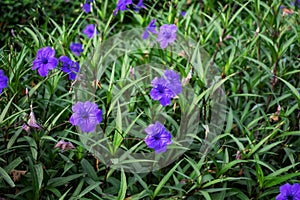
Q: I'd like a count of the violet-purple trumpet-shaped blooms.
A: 15